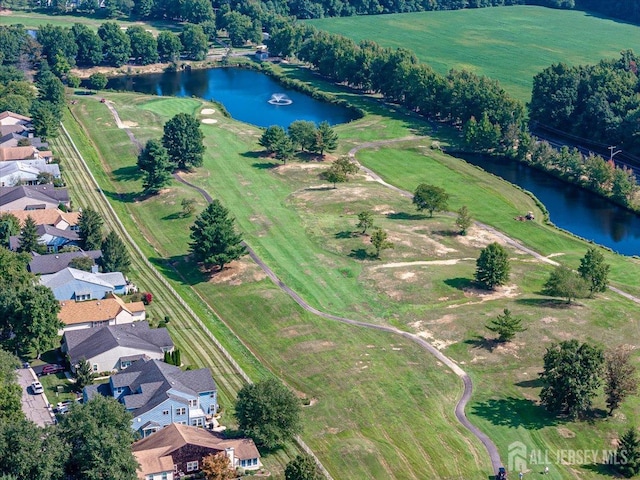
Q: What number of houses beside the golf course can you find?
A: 14